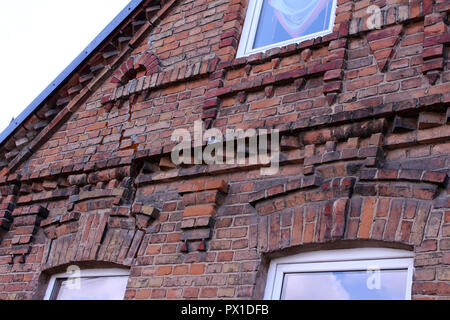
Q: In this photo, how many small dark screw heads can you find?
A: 4